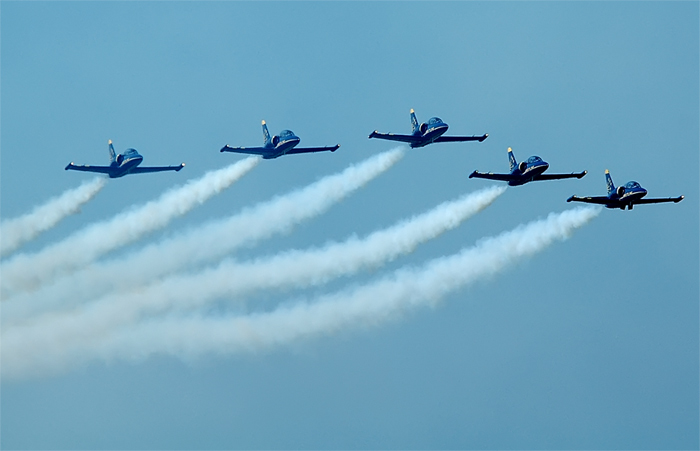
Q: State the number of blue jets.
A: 5